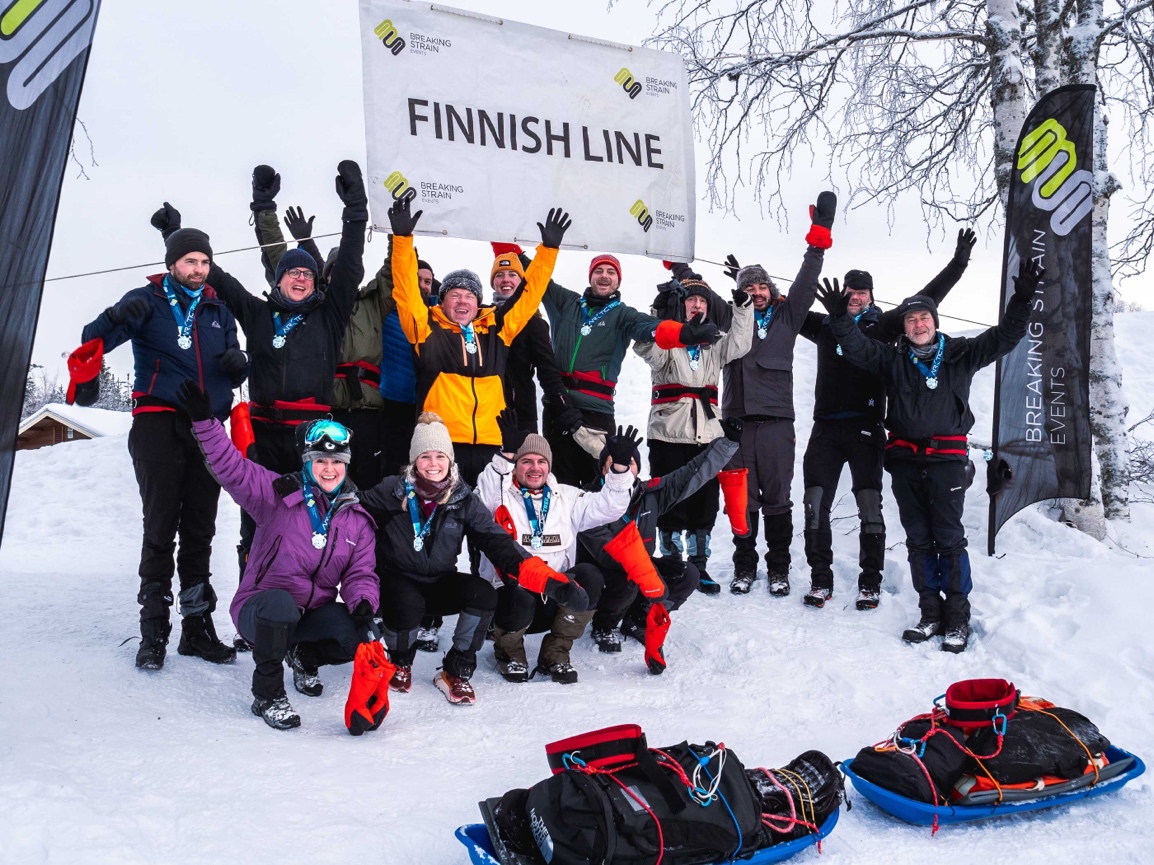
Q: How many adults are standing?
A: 11